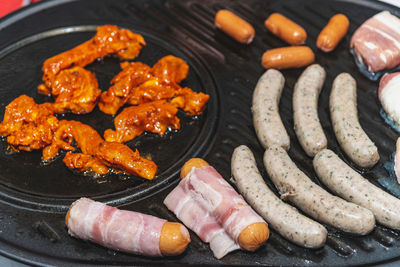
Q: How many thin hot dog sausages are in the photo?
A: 4